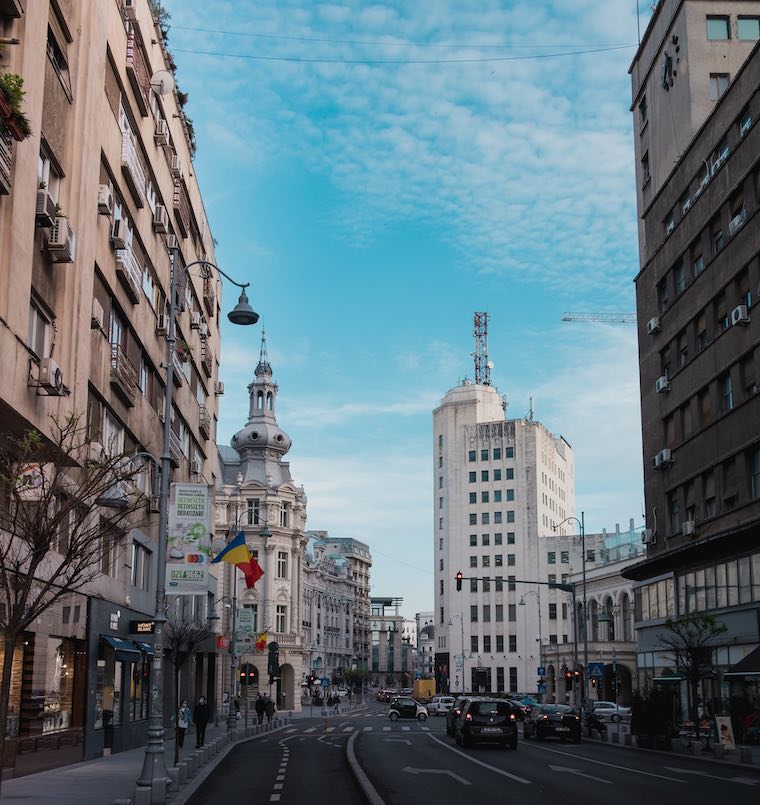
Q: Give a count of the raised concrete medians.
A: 1